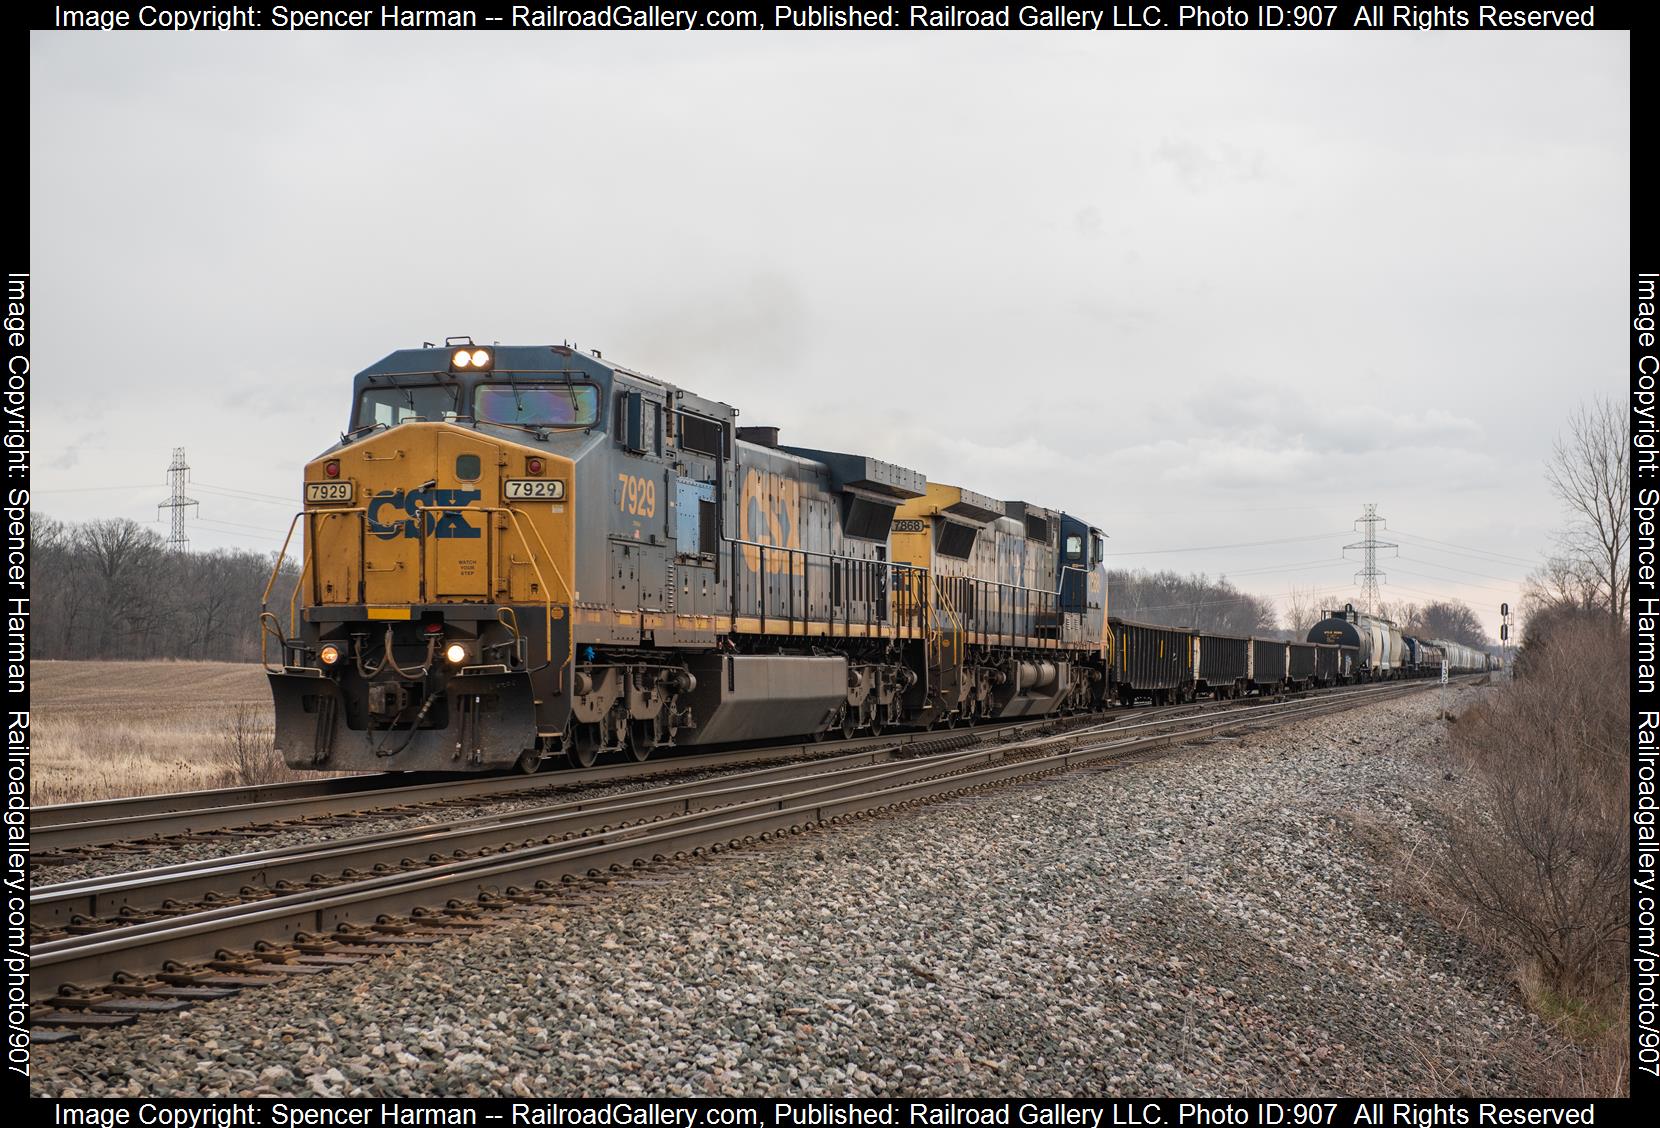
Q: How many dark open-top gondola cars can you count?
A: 6